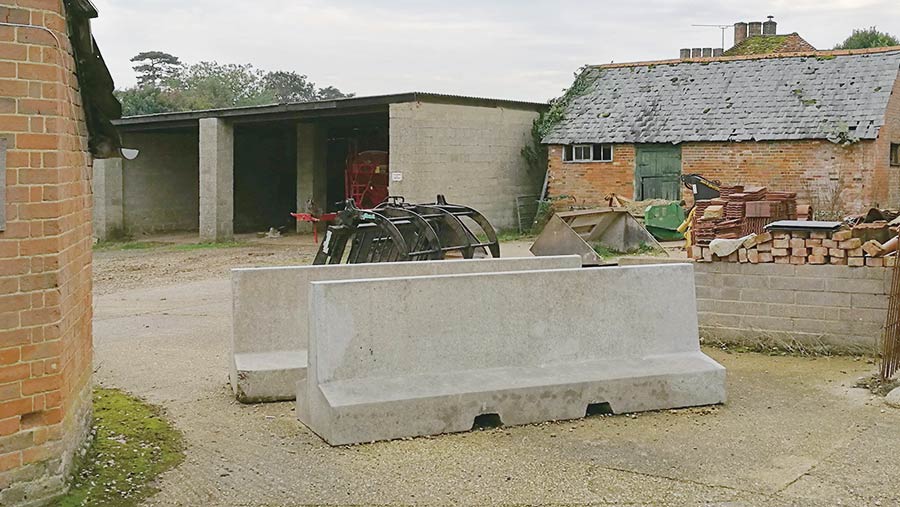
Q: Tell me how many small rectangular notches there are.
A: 2